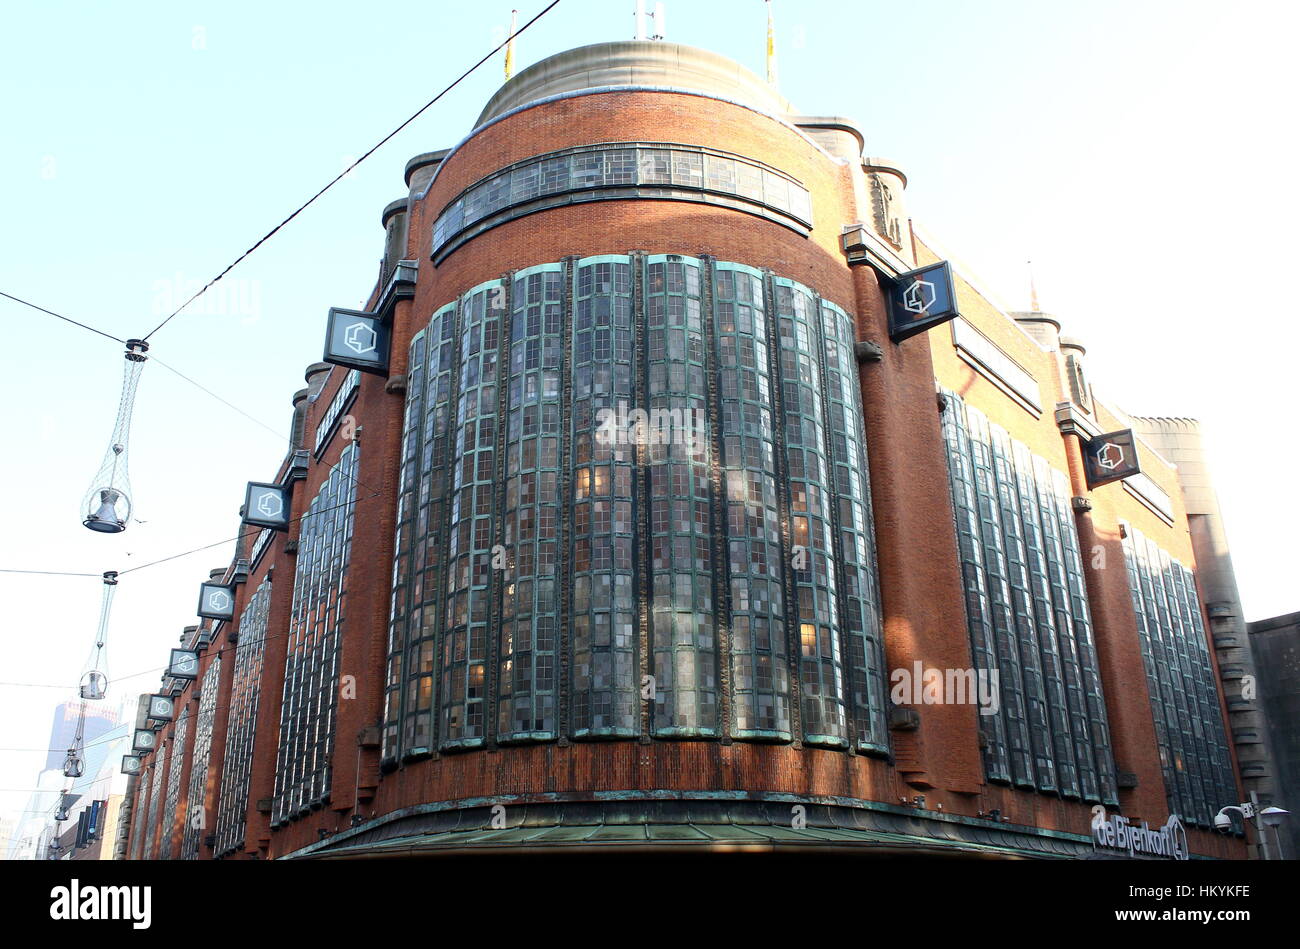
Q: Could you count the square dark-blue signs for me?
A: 9